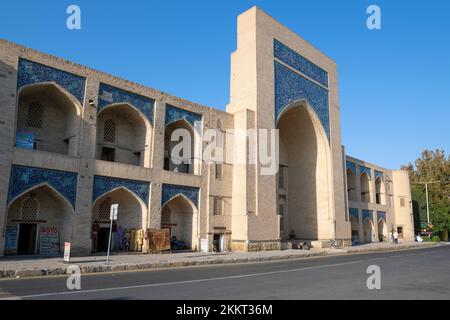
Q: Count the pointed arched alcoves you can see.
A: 13